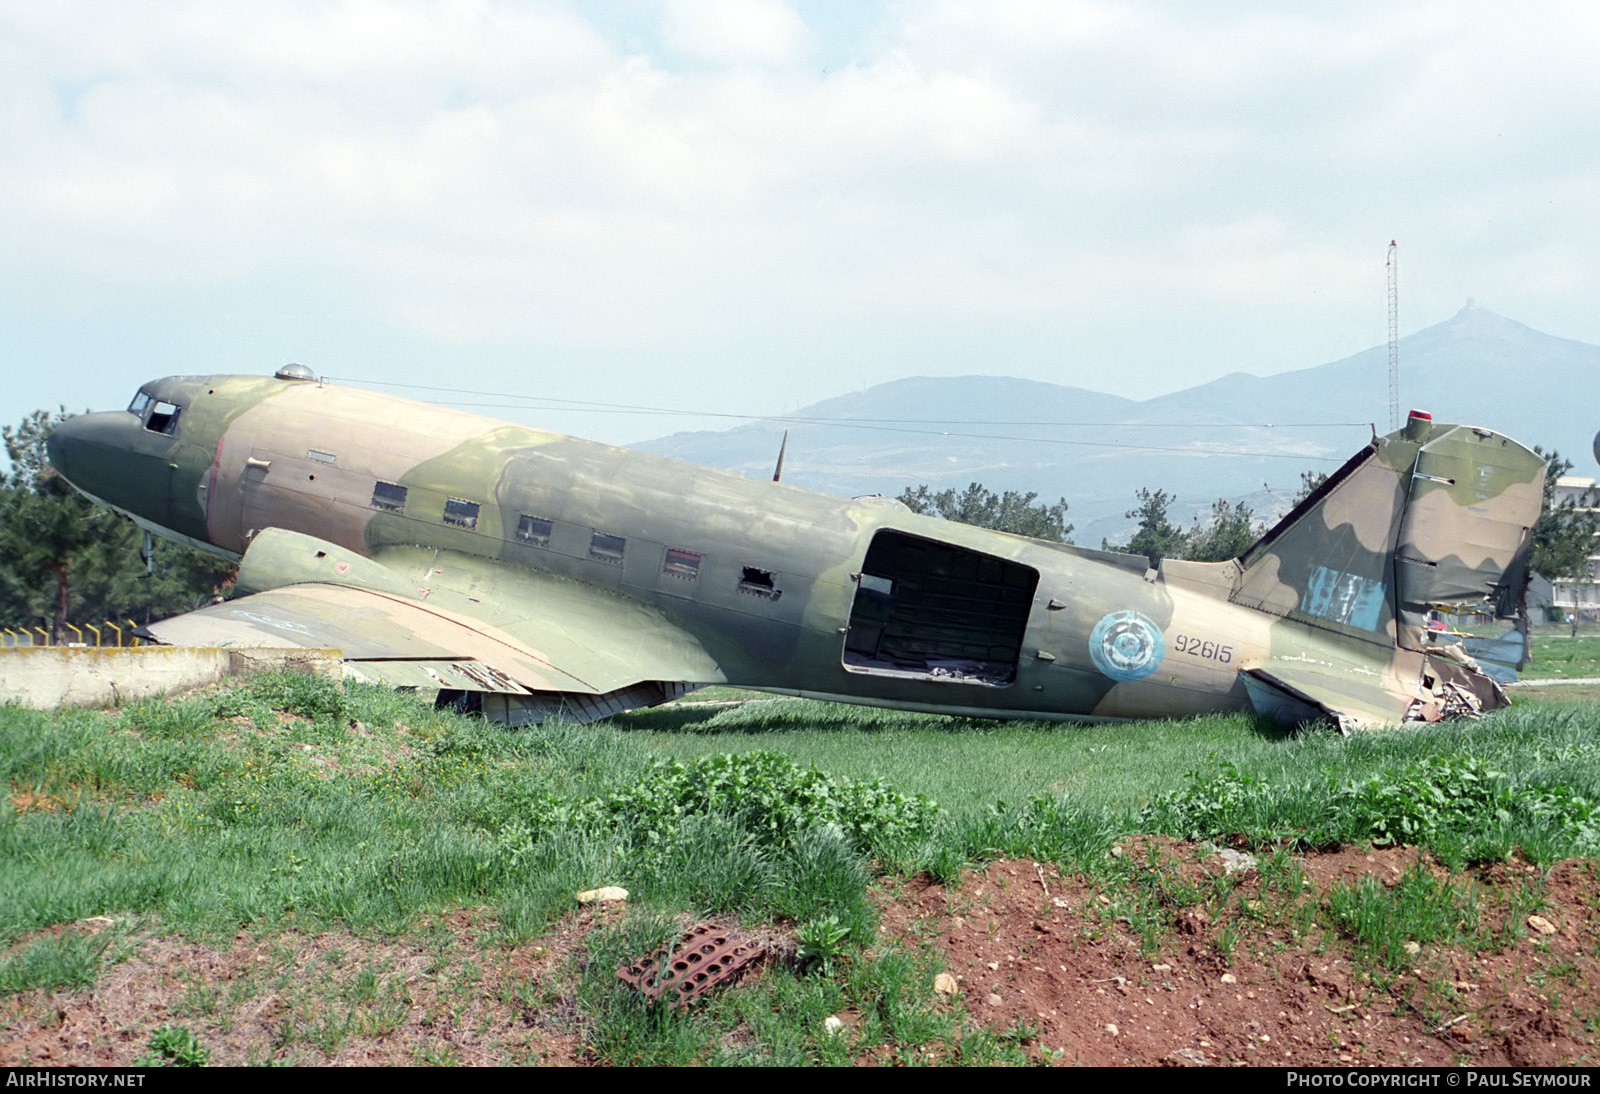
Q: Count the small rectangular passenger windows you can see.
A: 6